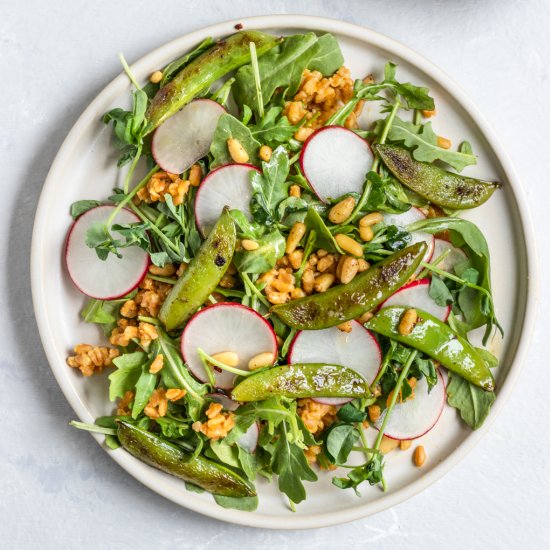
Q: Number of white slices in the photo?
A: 11